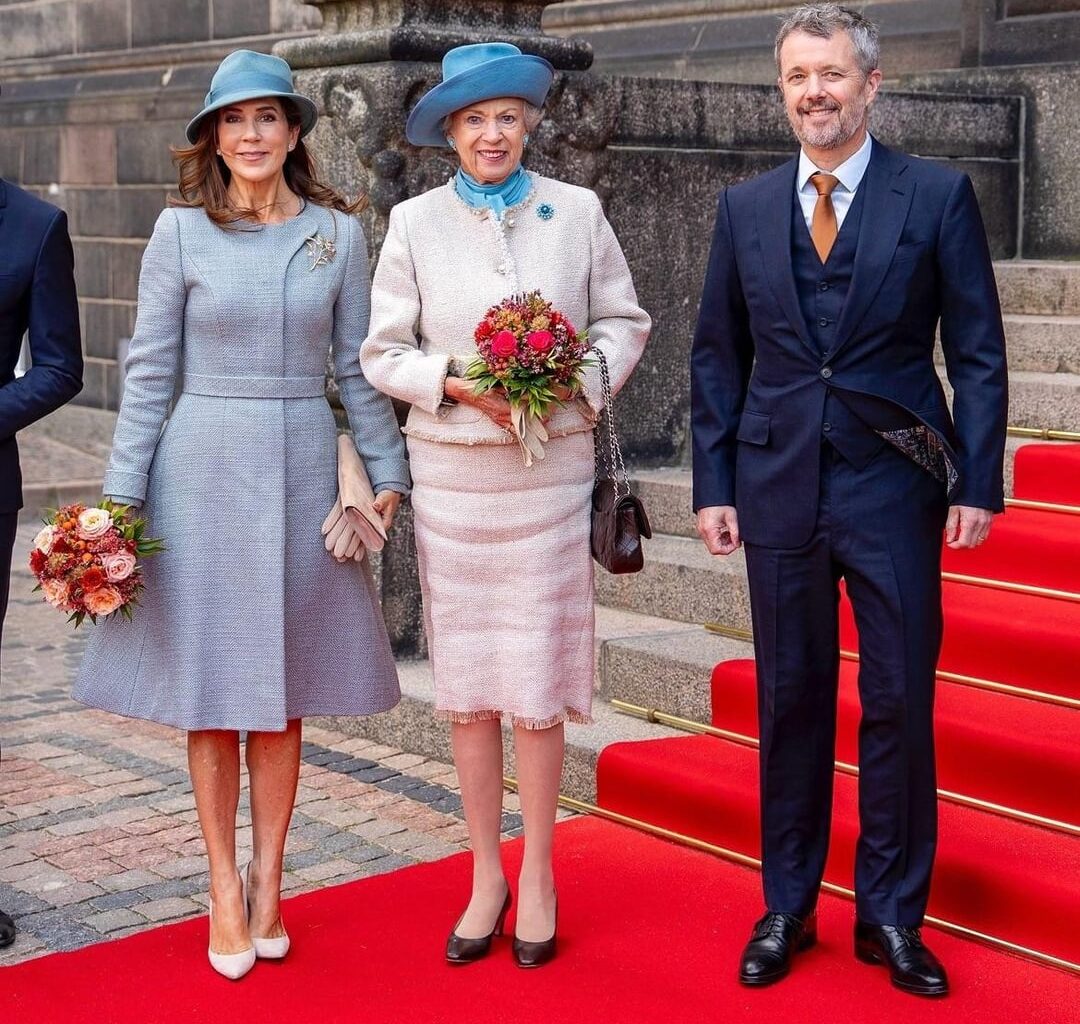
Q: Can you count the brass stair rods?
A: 6